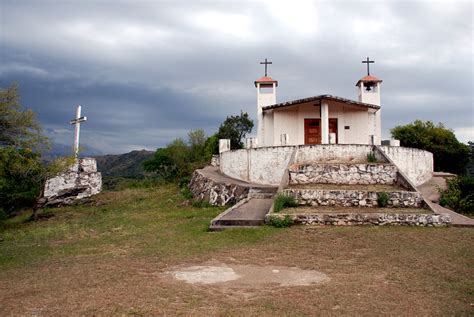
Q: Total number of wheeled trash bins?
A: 0